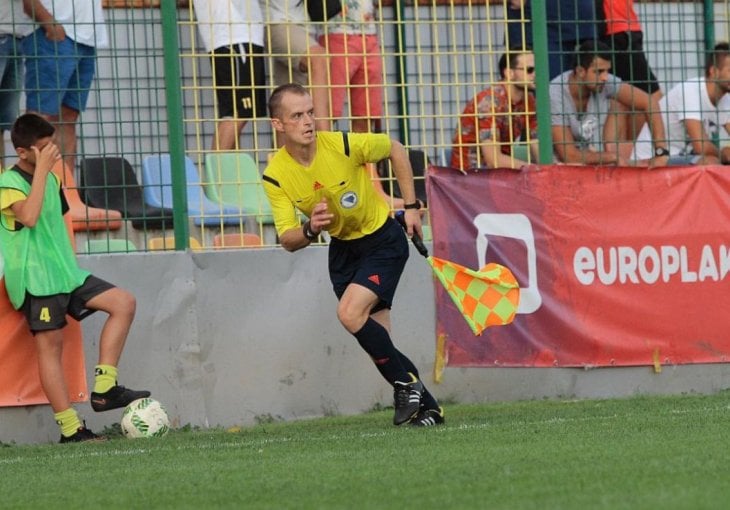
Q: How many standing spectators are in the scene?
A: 7